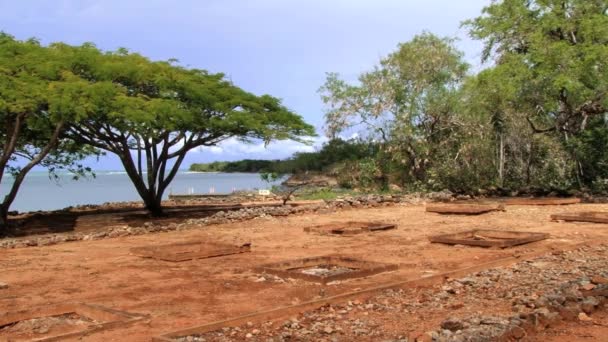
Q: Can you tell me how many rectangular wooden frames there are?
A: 8